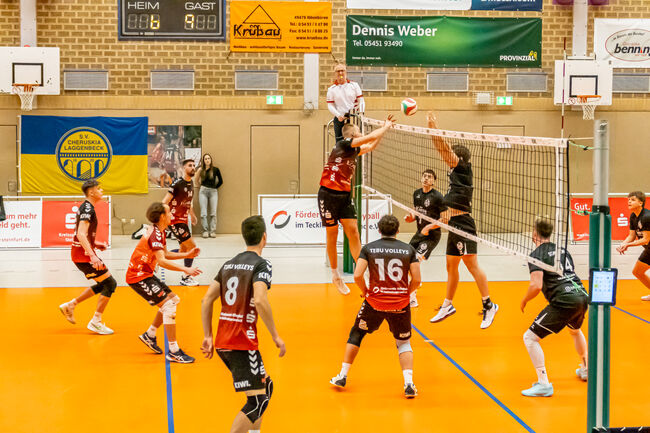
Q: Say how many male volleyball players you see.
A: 10